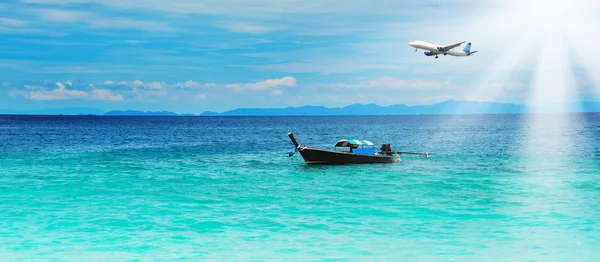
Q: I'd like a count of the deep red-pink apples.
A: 0